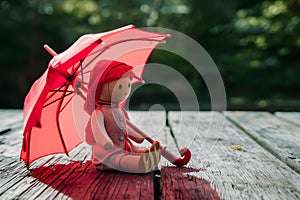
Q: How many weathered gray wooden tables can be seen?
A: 1